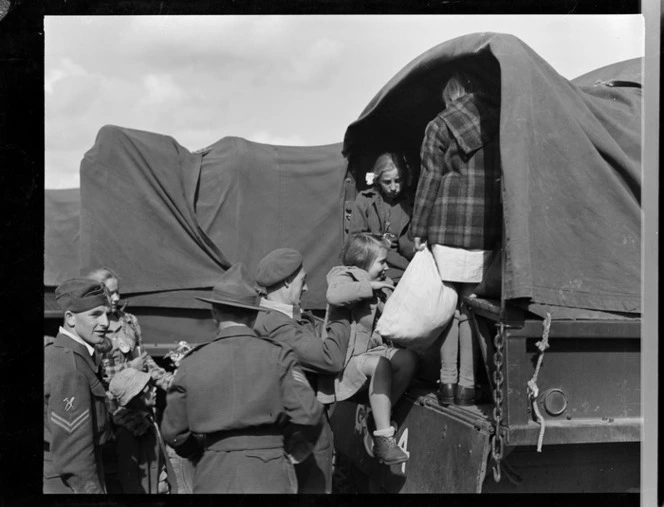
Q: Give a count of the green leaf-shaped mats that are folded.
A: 0